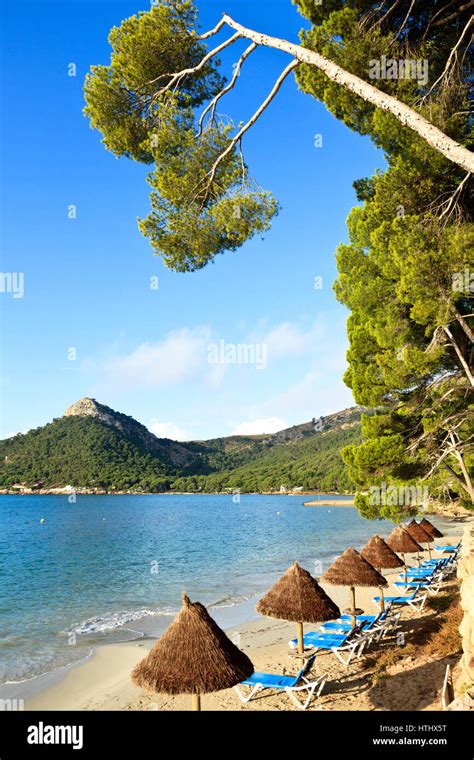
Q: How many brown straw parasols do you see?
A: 7